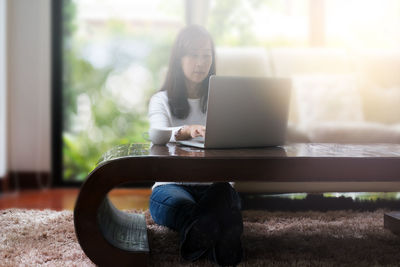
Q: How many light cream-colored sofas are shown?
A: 1